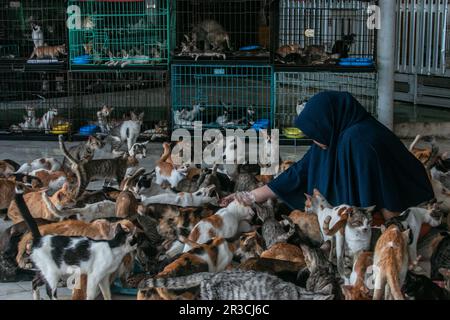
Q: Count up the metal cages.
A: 8